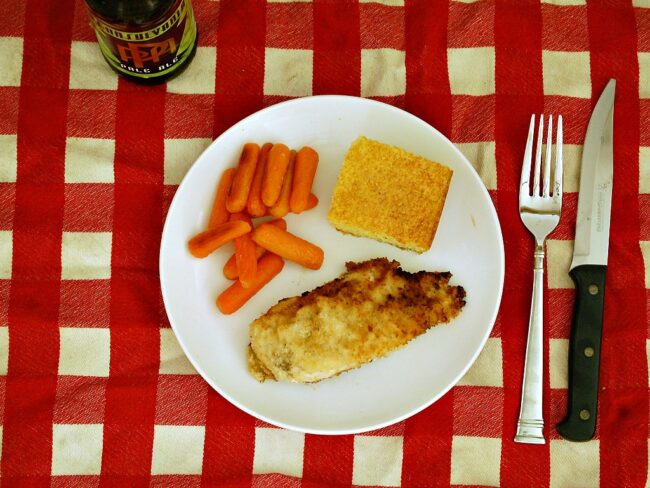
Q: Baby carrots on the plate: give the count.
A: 12